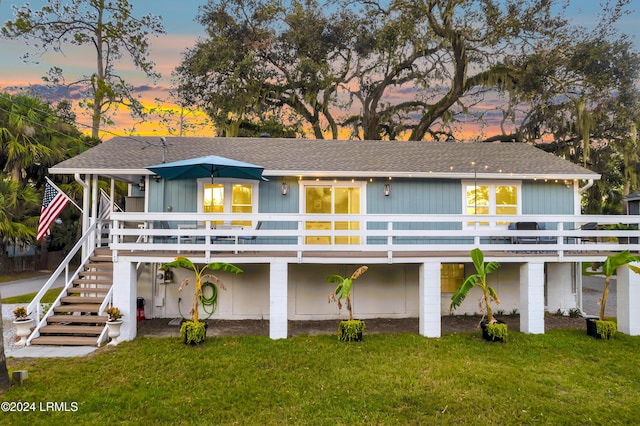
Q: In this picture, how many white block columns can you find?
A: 5